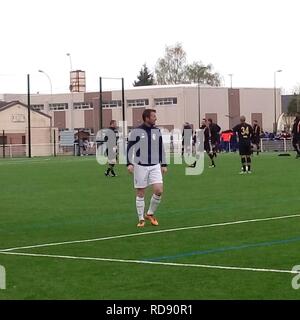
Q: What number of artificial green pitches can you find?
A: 1